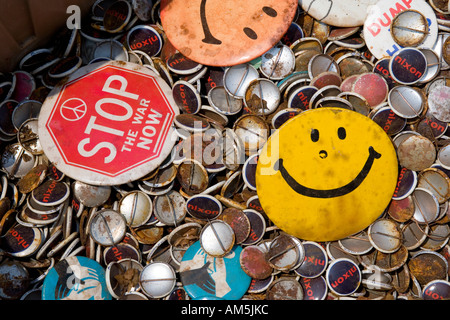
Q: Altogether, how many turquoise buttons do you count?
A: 2